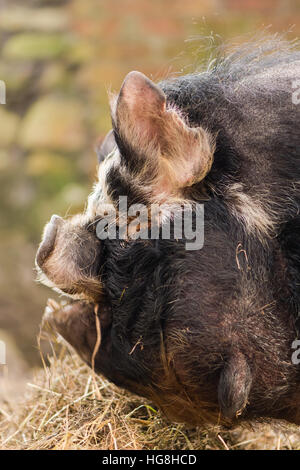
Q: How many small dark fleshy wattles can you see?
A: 1